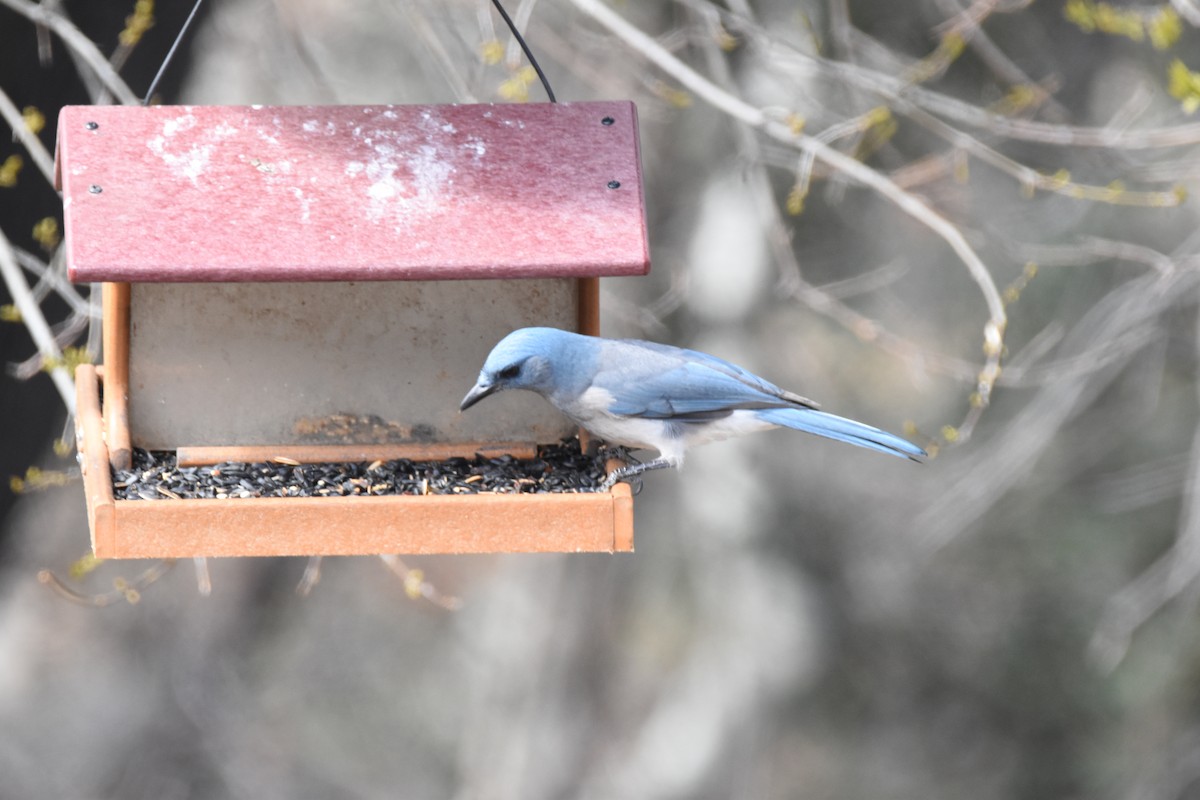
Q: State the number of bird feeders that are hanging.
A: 1